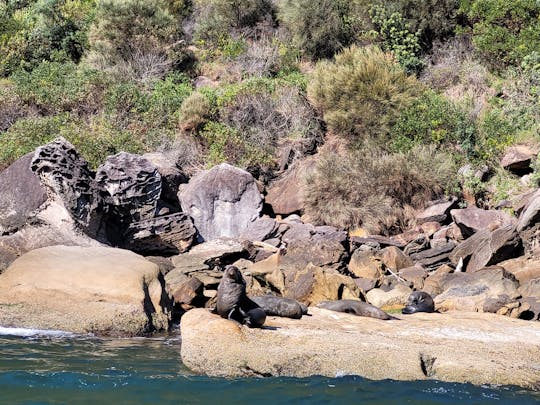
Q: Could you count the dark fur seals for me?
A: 4